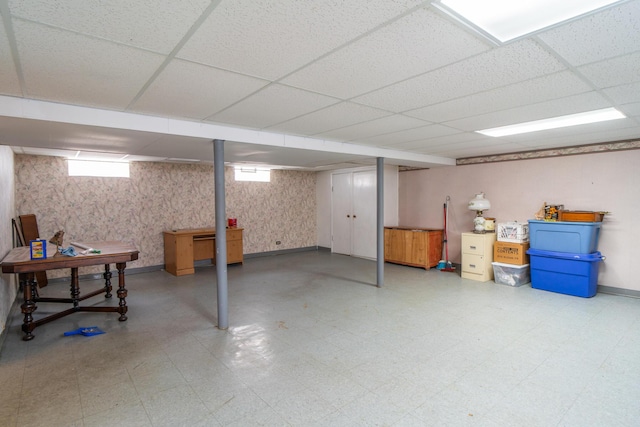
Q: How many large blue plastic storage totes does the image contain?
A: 2